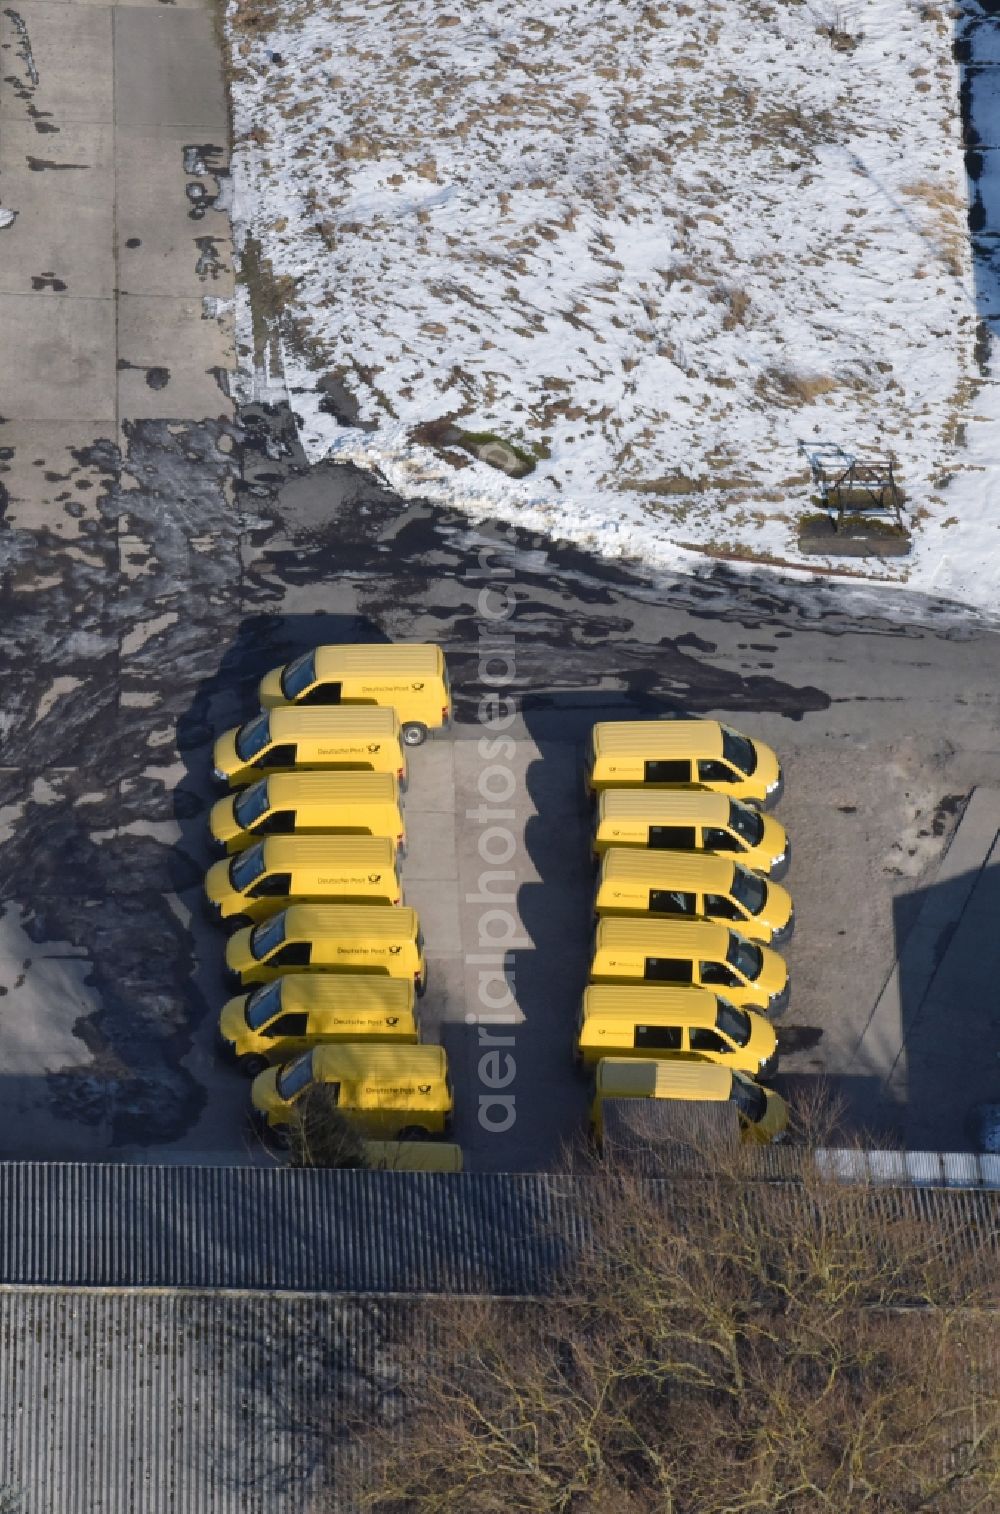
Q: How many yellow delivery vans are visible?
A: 14